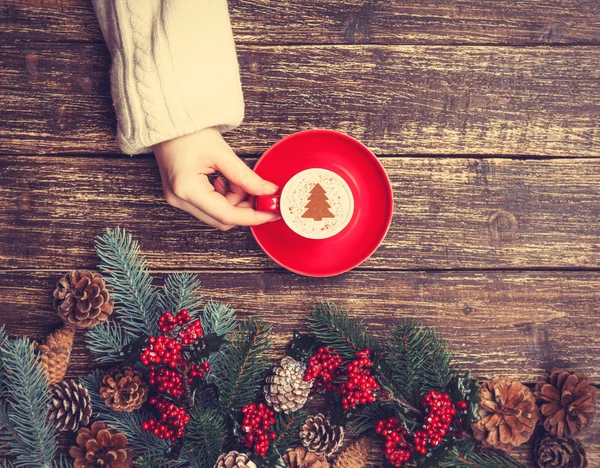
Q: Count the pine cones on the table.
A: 13